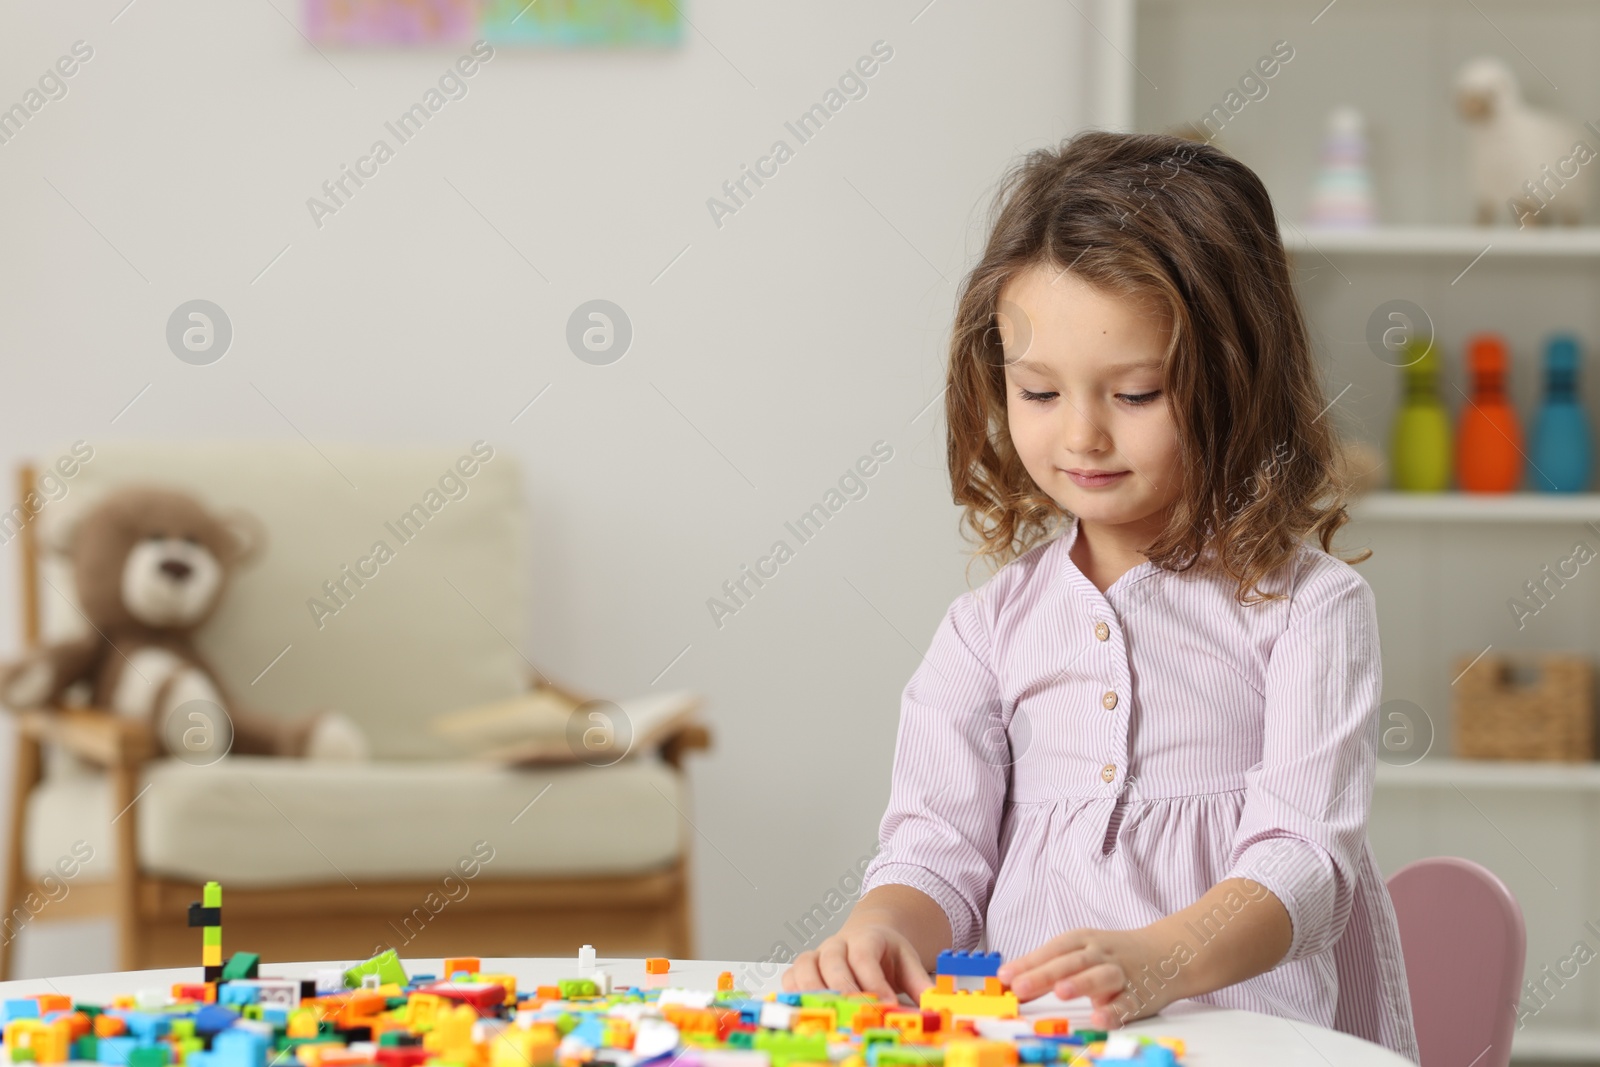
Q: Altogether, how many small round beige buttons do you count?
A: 3